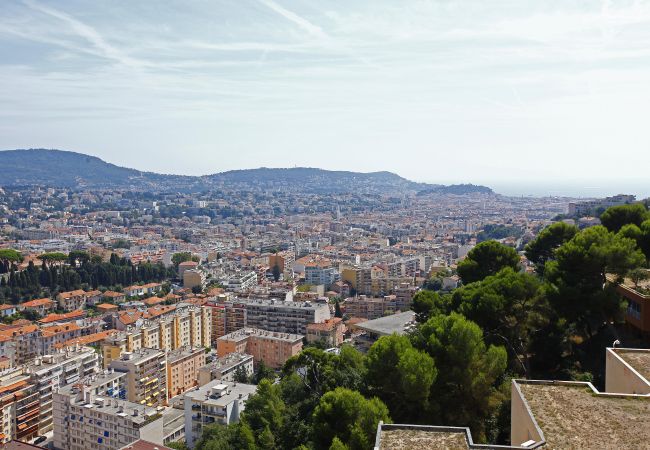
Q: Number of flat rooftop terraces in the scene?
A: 3